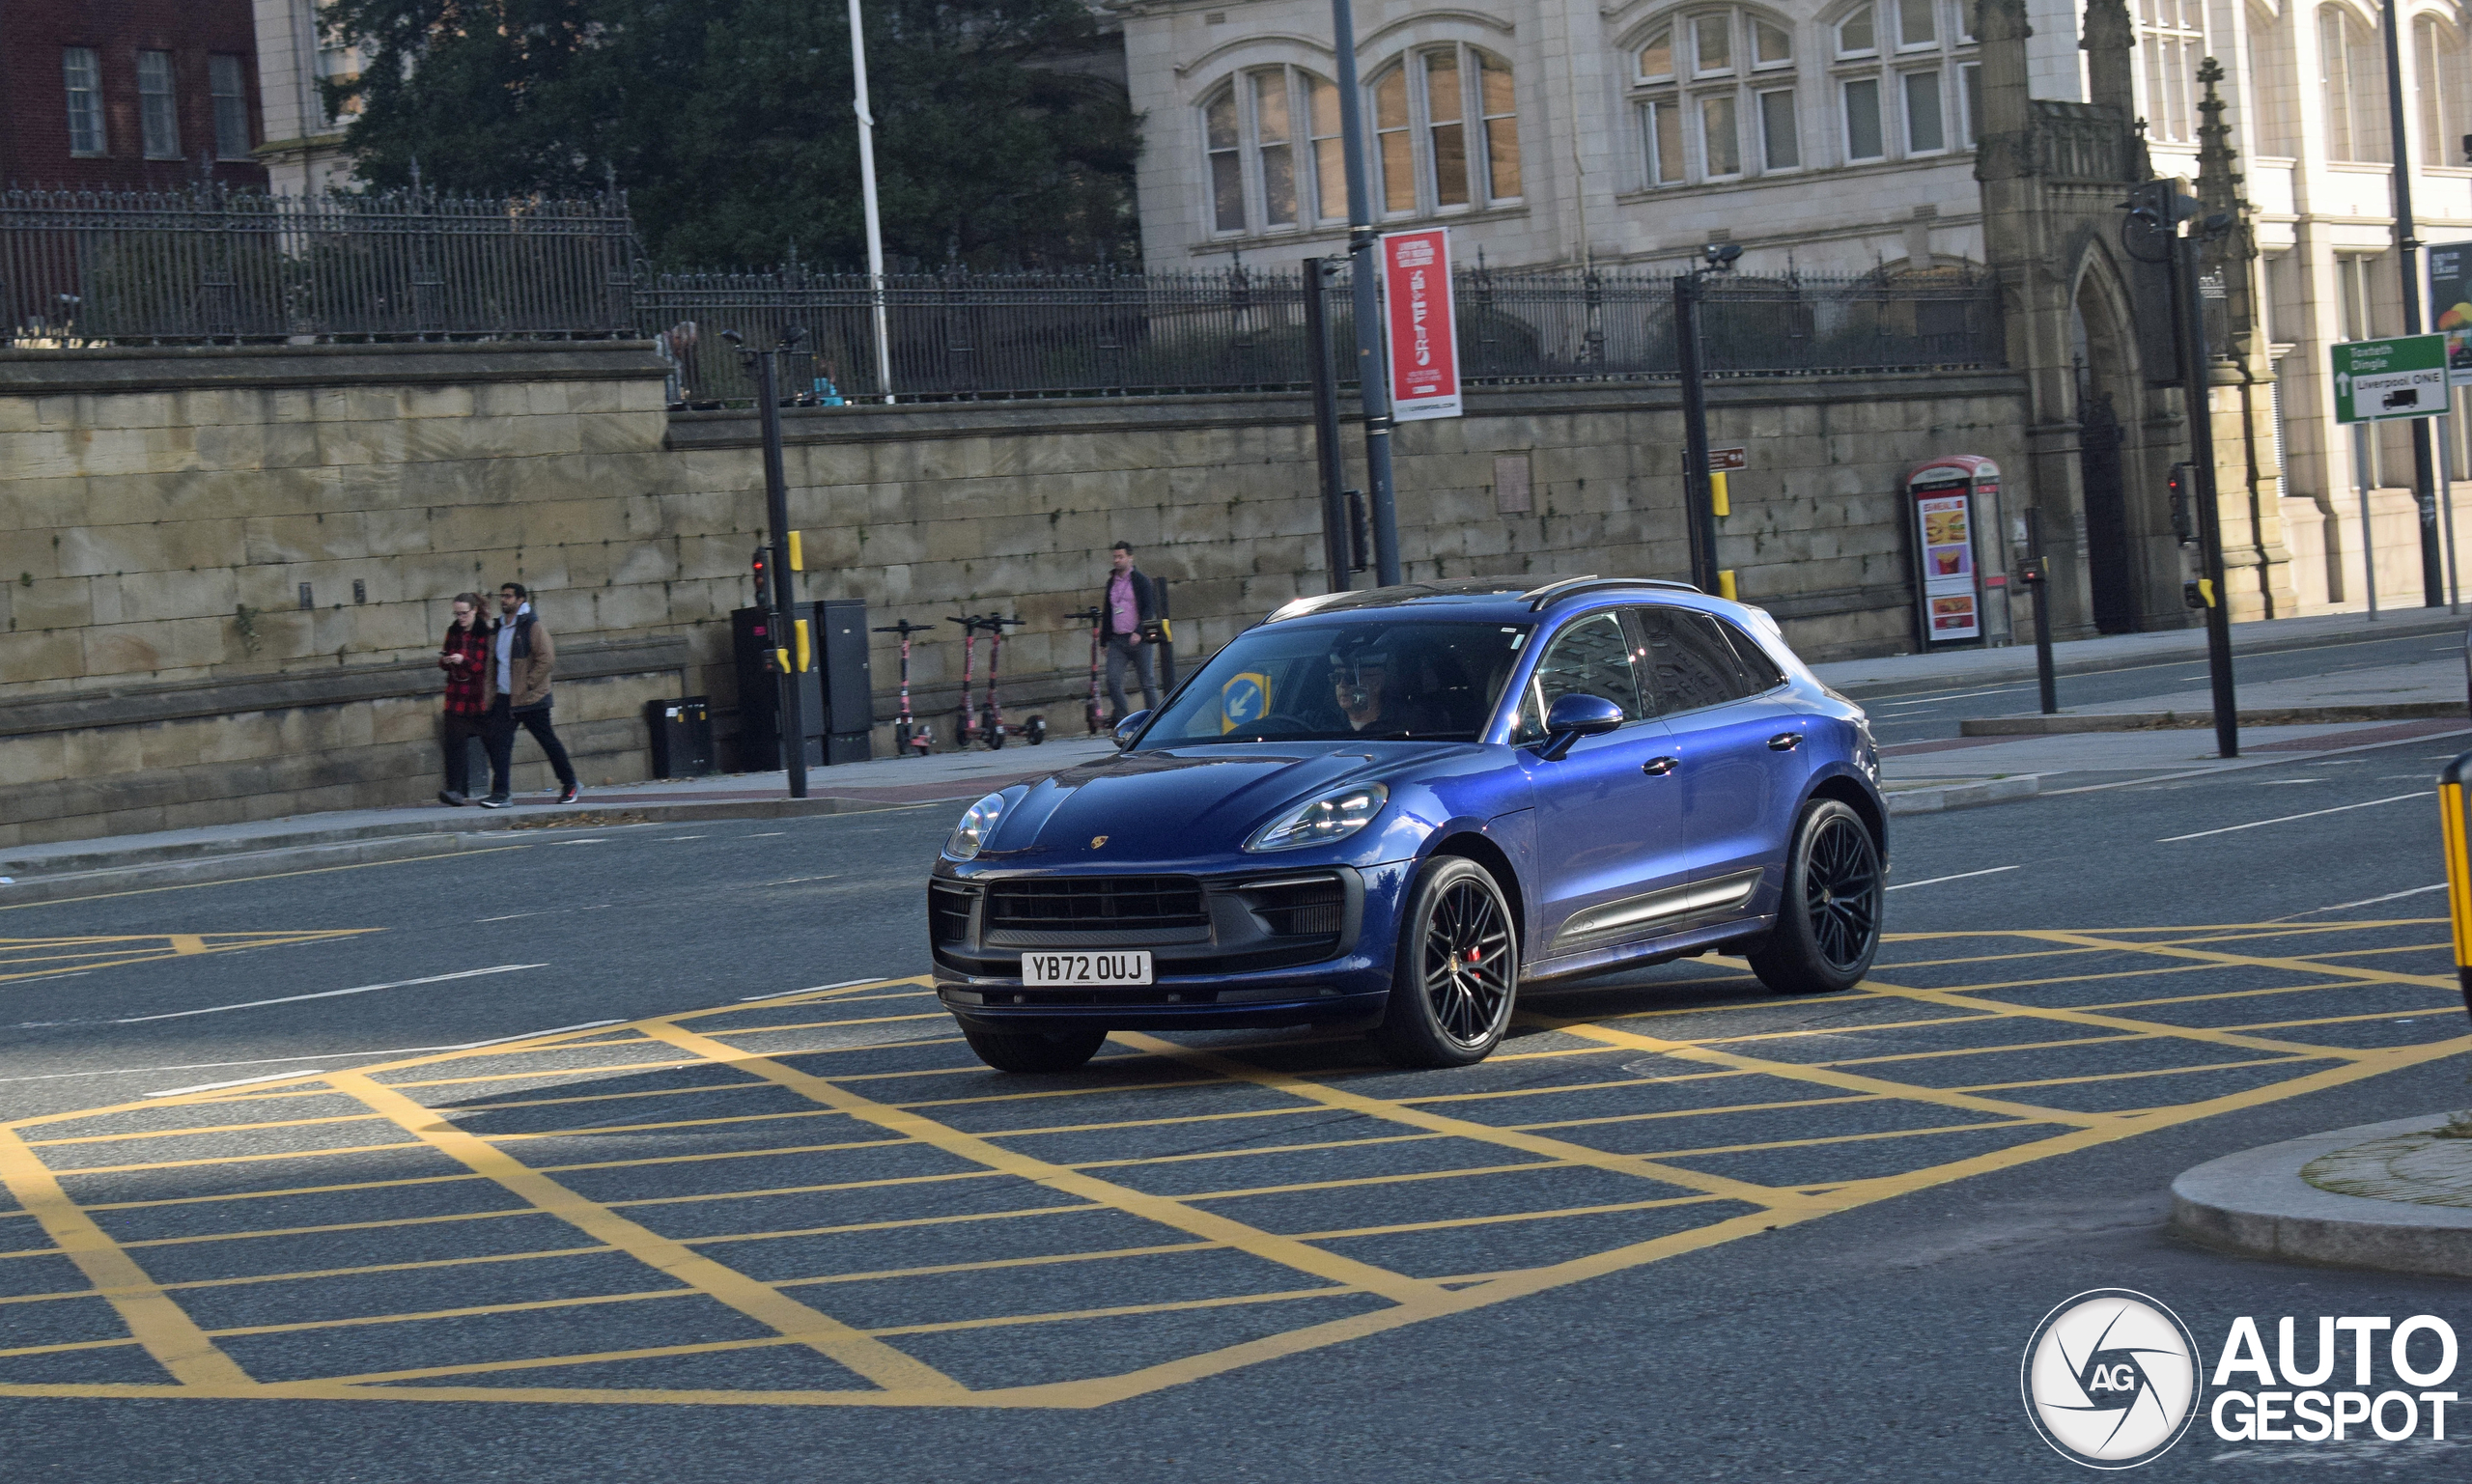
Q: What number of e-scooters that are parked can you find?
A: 4